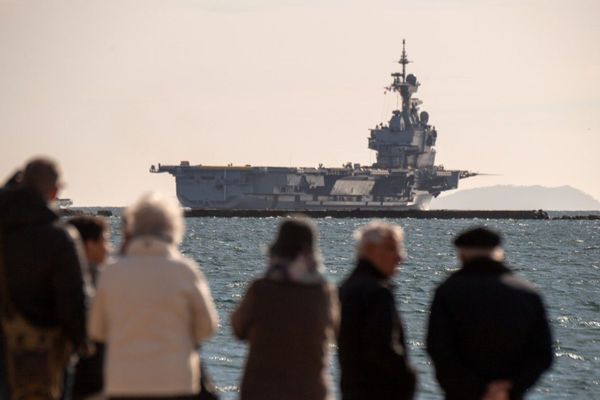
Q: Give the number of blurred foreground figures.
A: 6